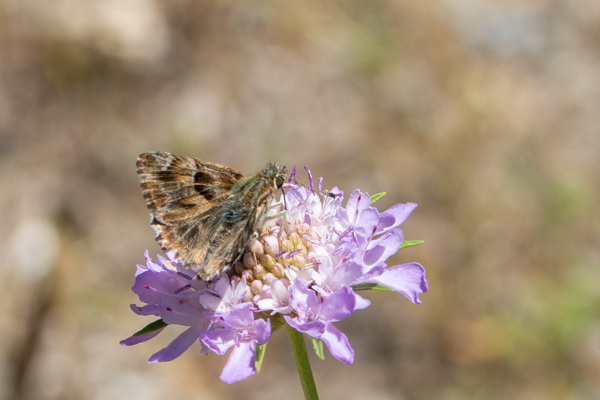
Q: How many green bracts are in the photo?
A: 6